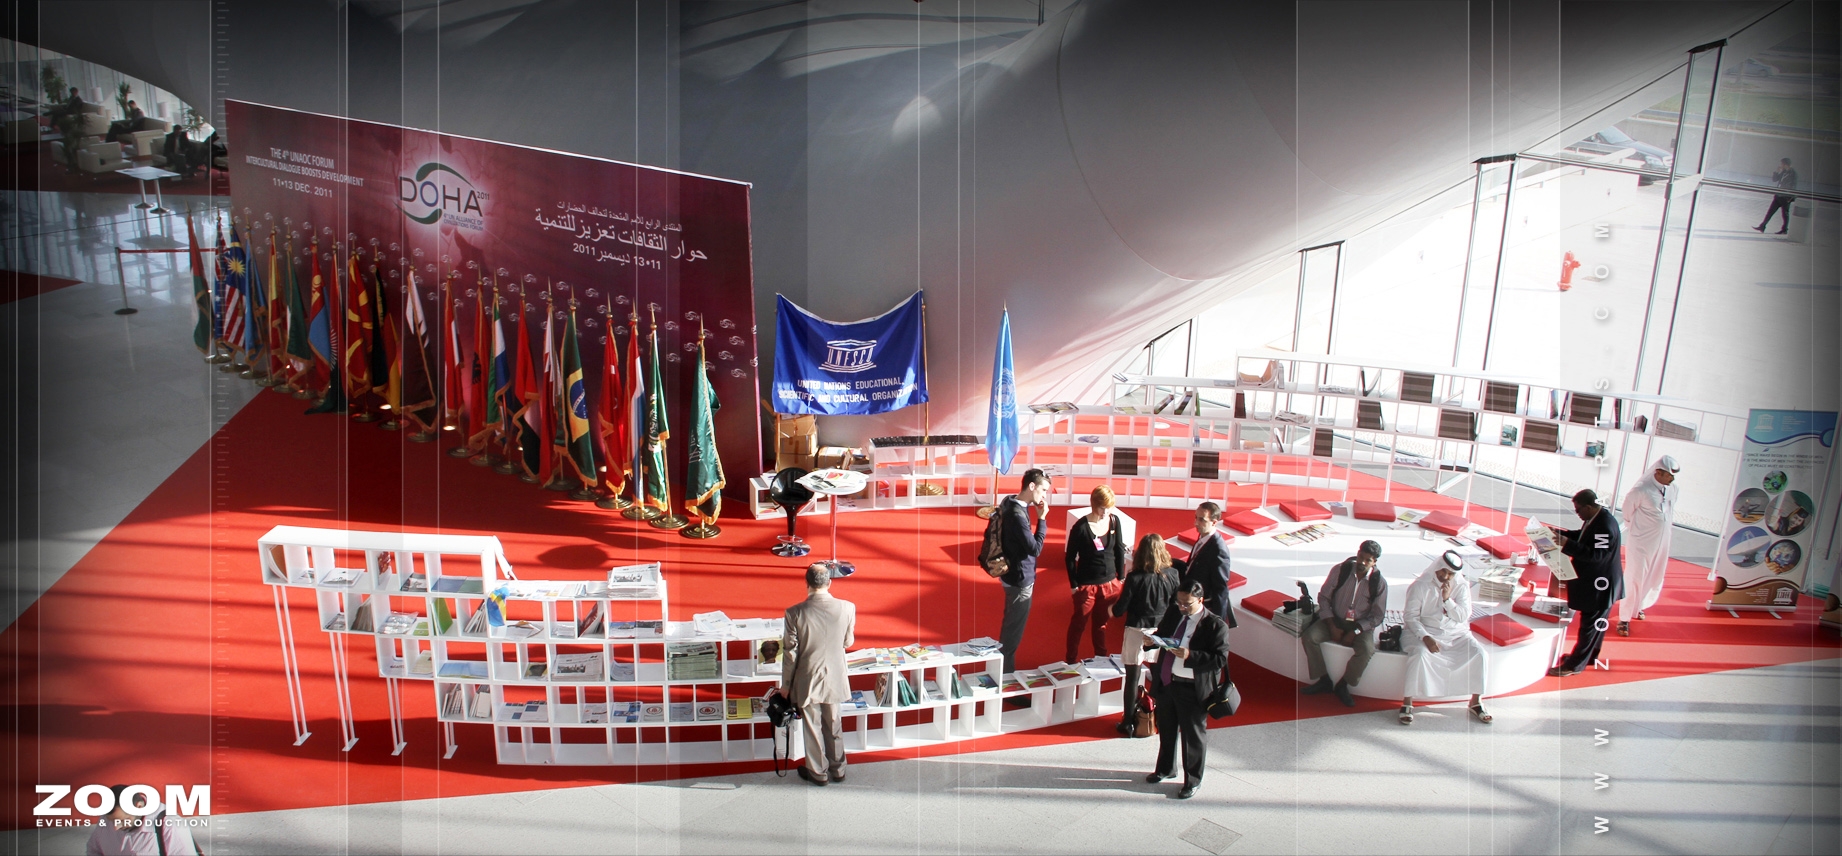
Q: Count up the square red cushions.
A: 12